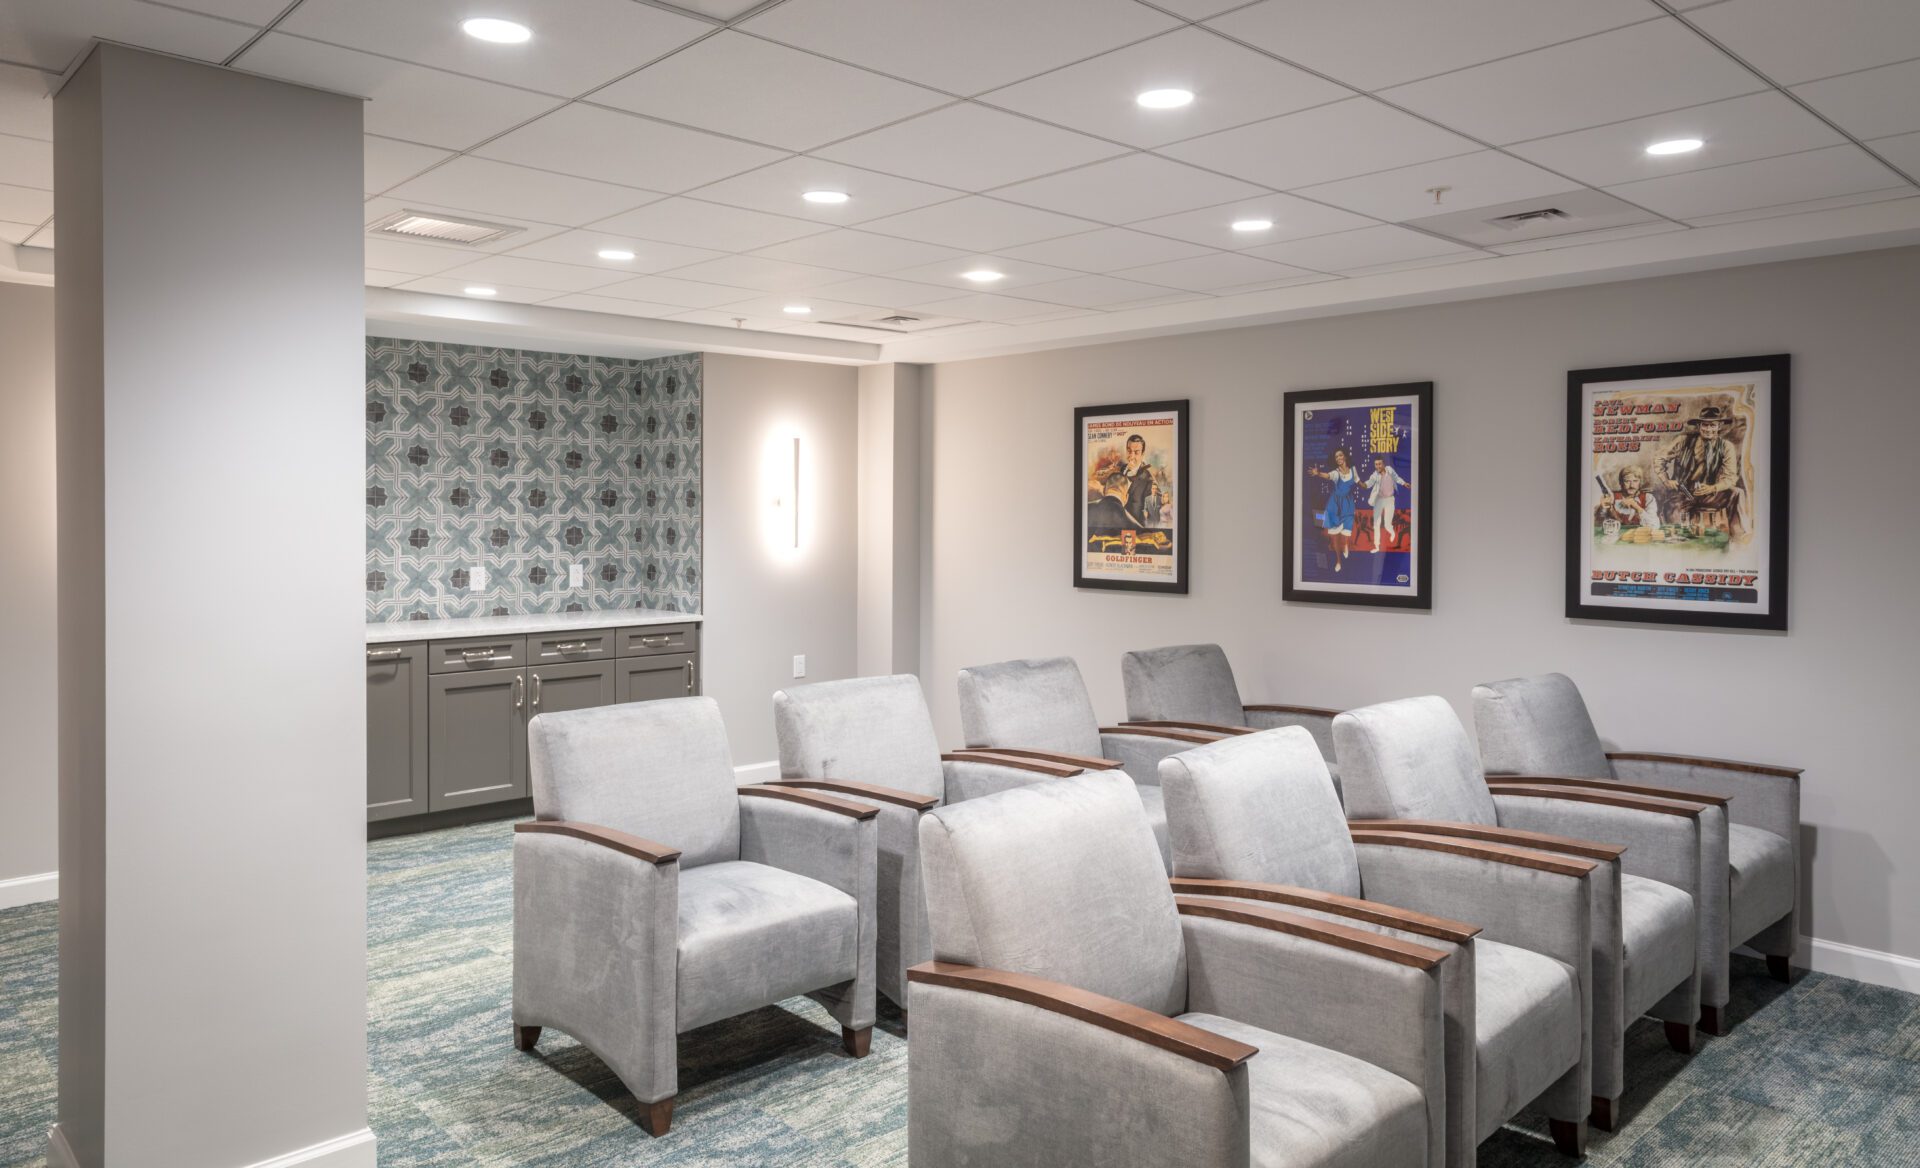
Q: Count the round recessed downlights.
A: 9